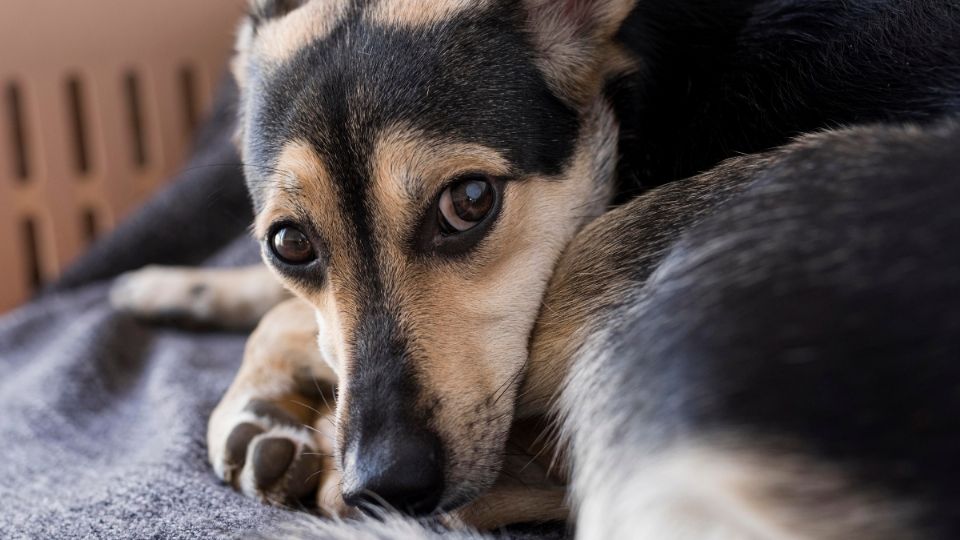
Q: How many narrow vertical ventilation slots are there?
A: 6